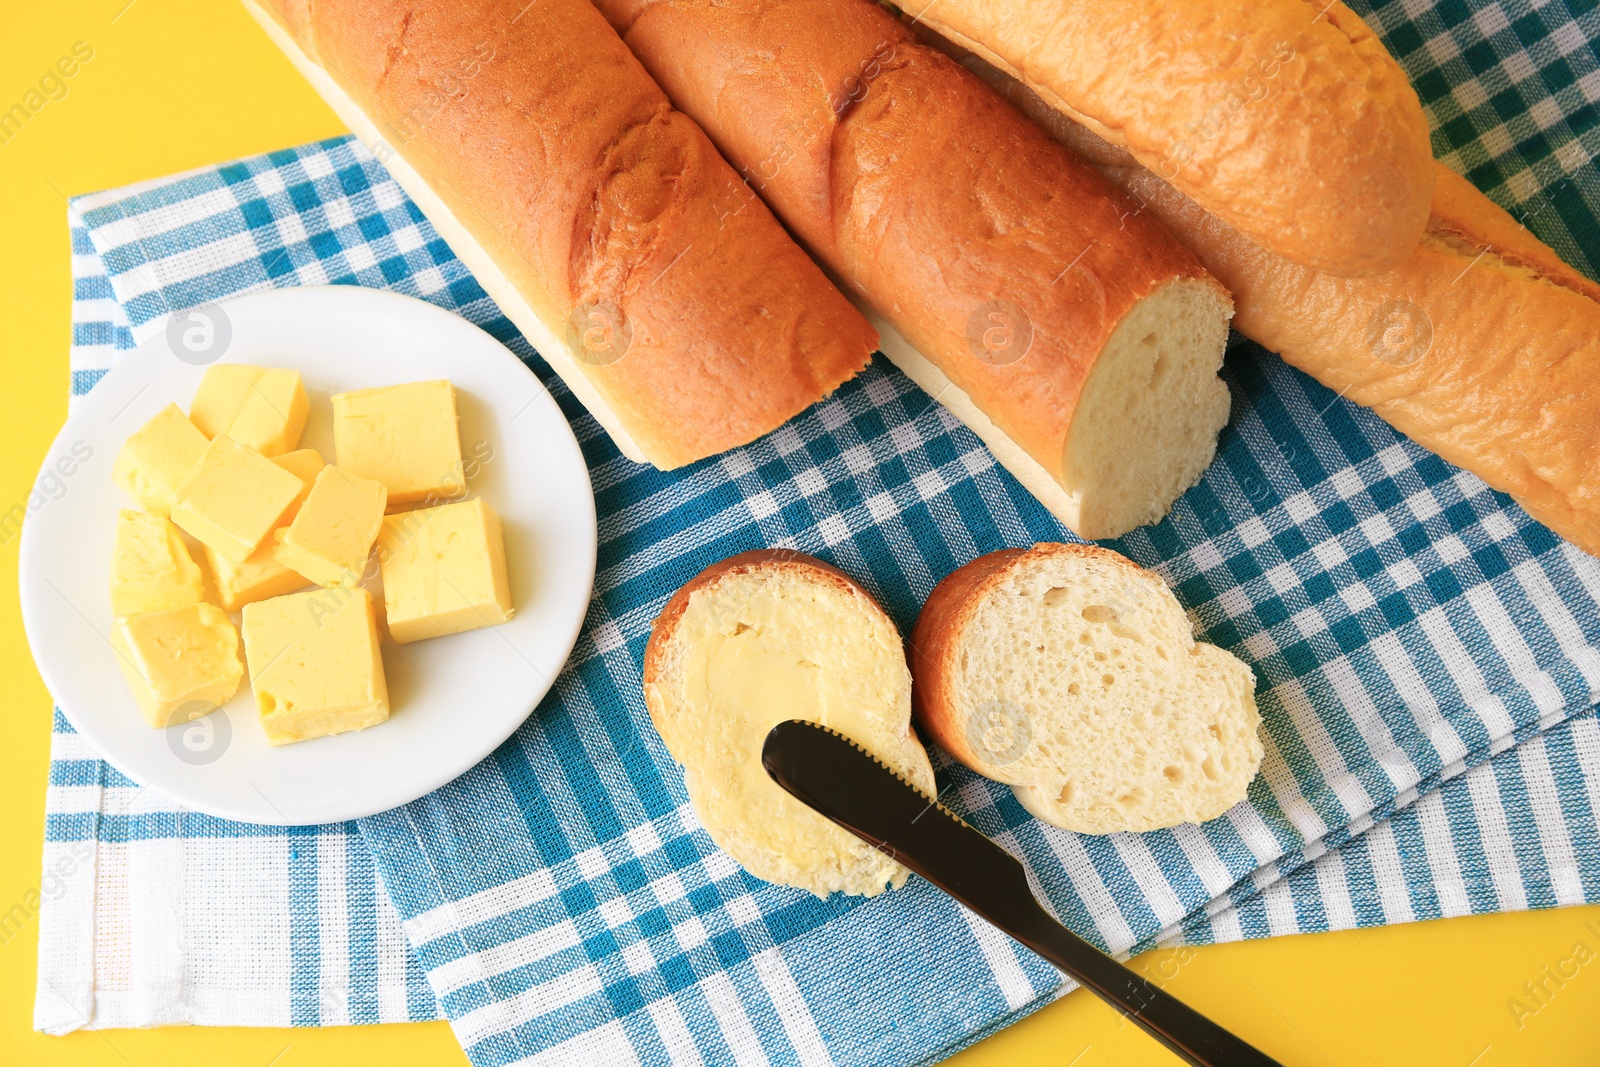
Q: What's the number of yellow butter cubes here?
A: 10